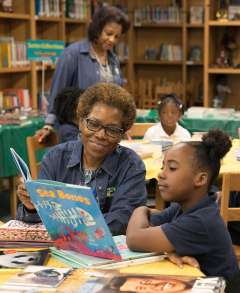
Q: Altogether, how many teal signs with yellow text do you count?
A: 1